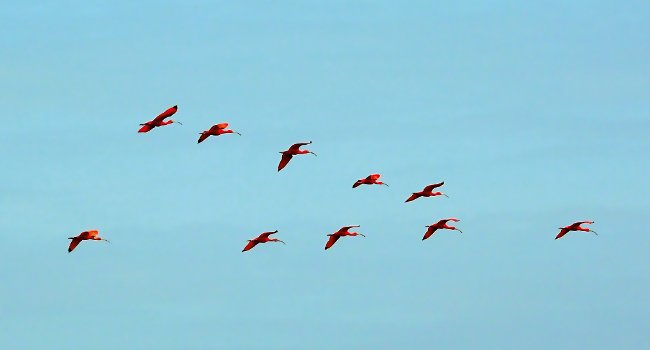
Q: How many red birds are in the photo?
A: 10